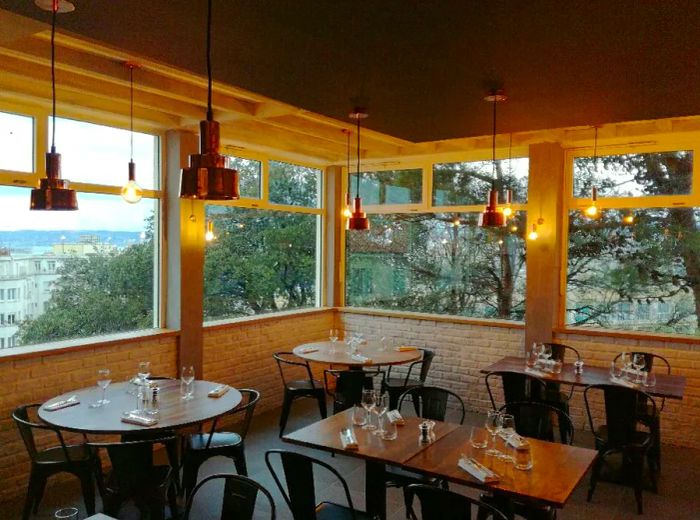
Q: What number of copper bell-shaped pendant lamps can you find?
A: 4